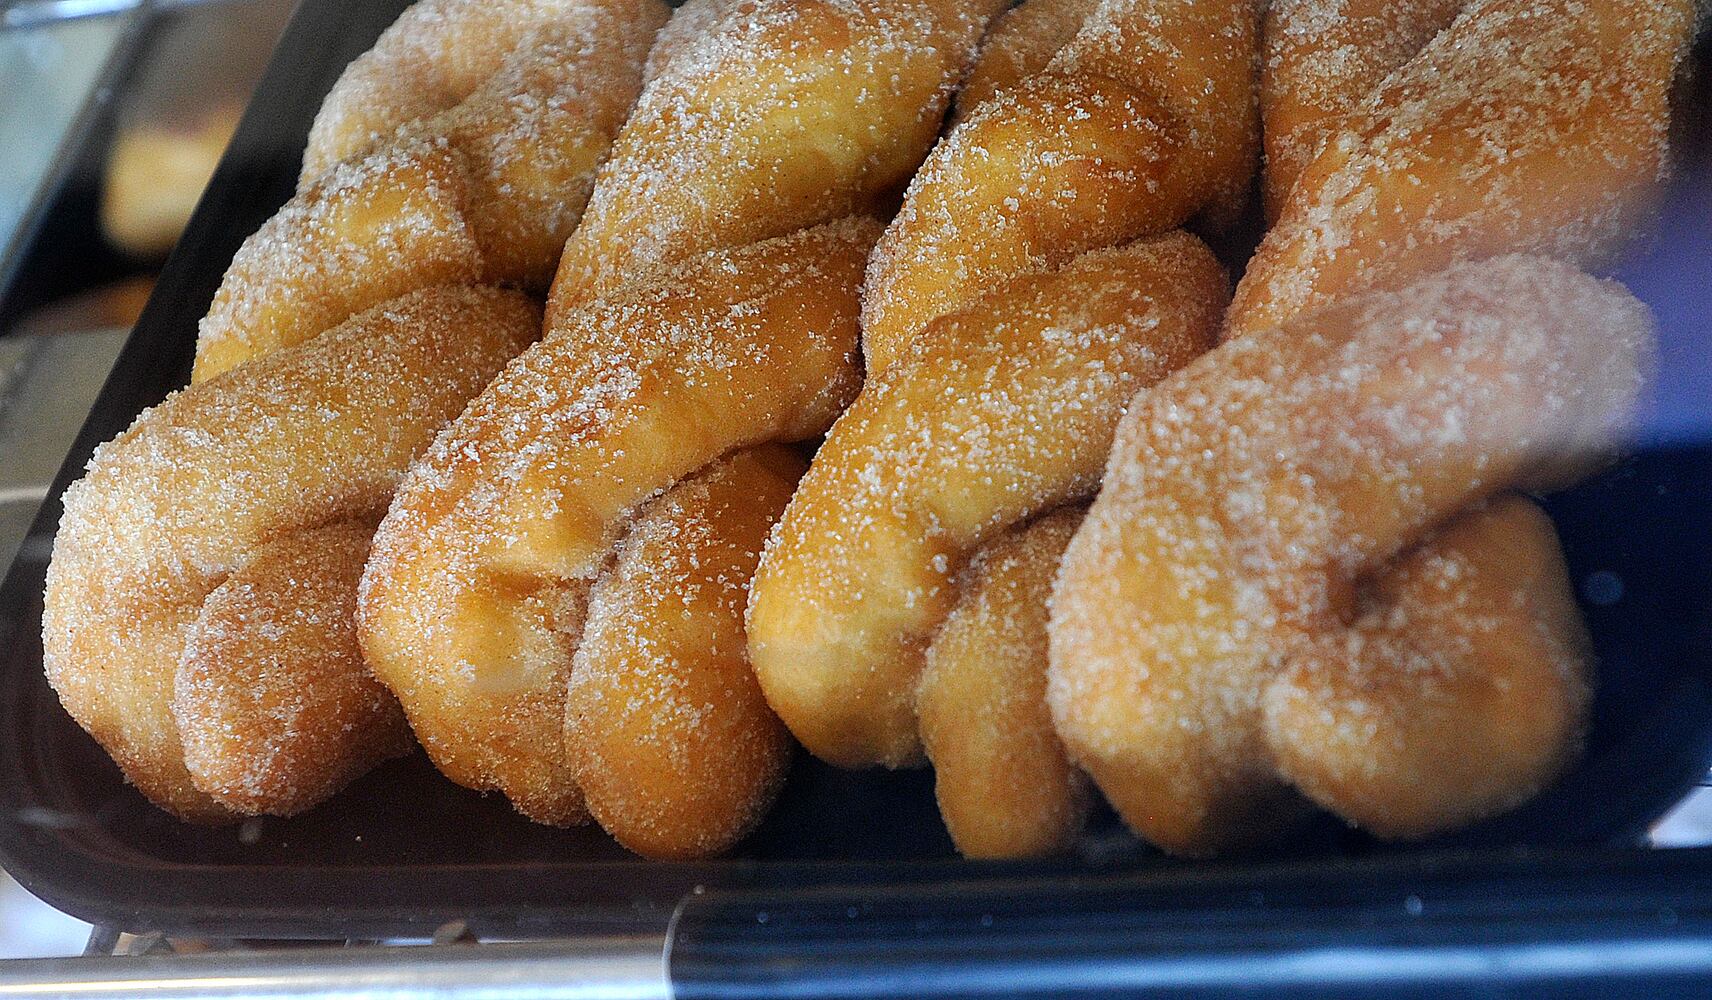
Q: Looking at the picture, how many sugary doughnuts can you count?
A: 4